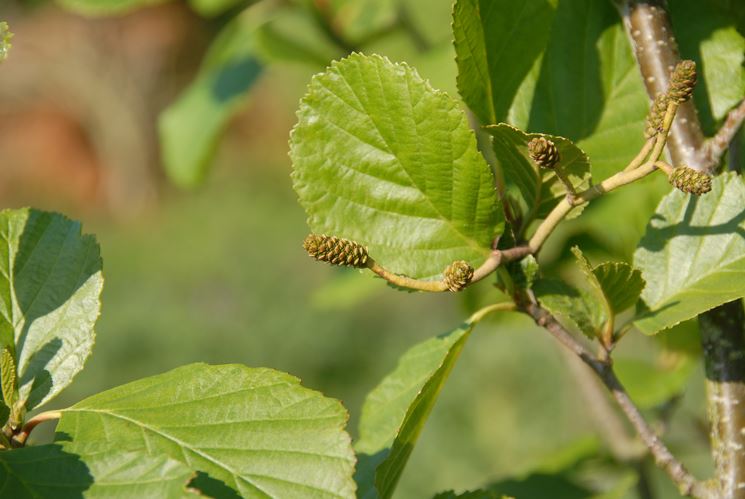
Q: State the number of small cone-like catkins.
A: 6